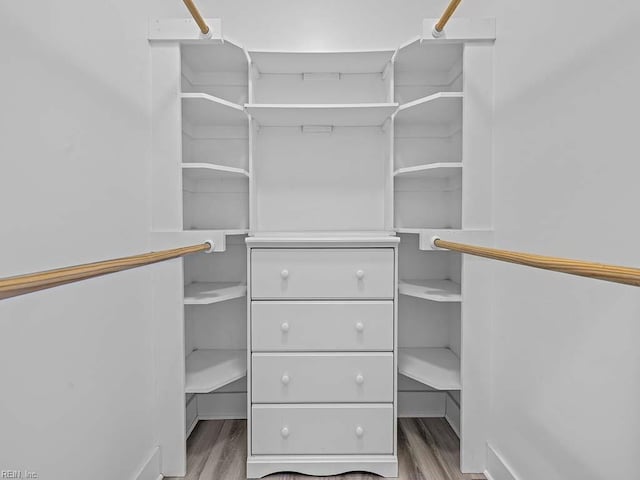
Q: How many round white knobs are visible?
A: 8